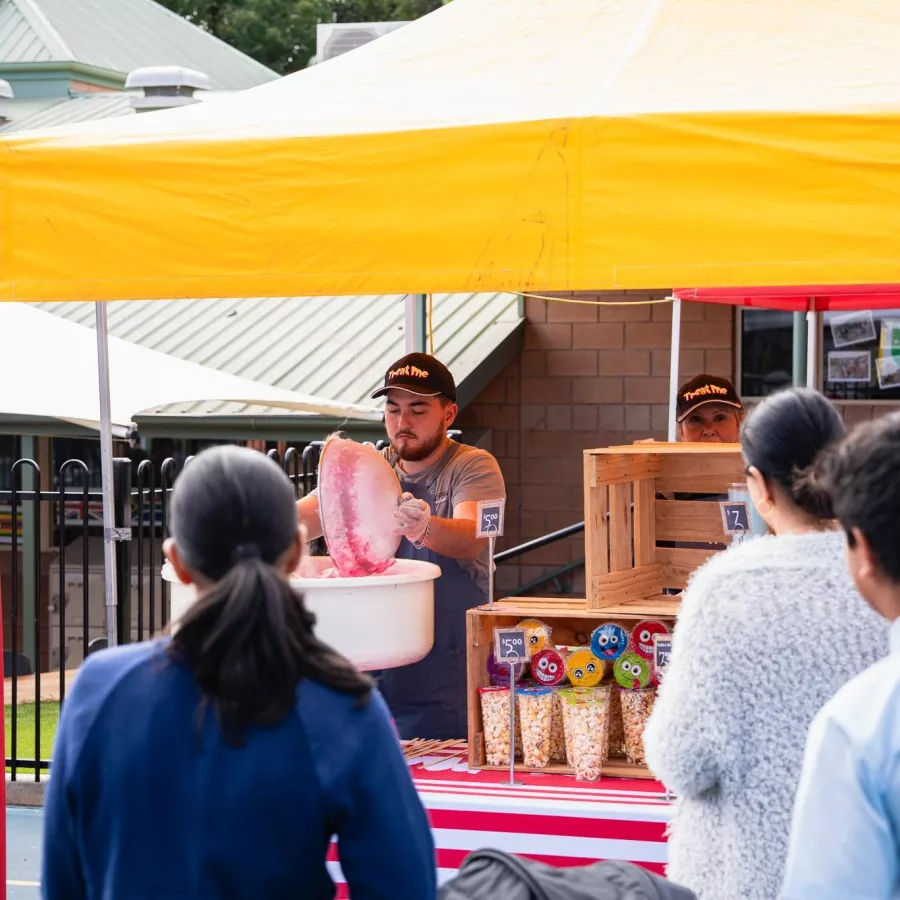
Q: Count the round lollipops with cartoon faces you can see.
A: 7